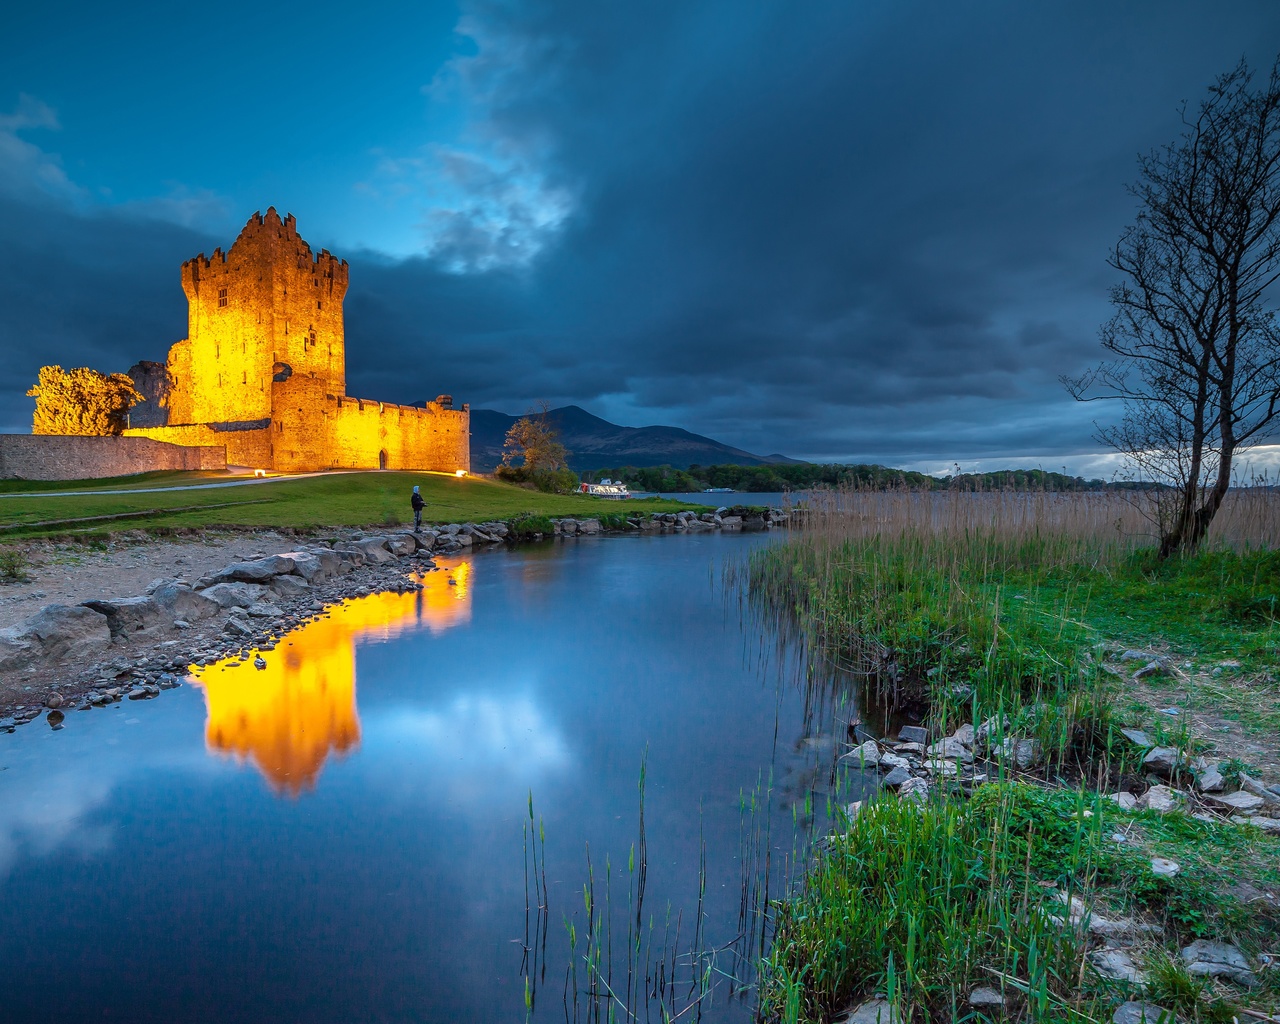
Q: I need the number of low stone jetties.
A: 1